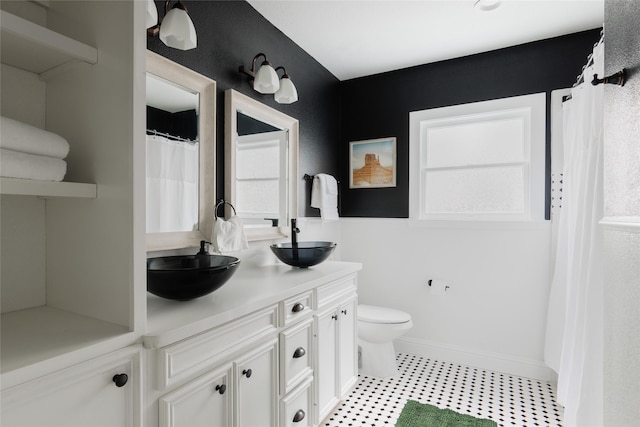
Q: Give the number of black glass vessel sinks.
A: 2